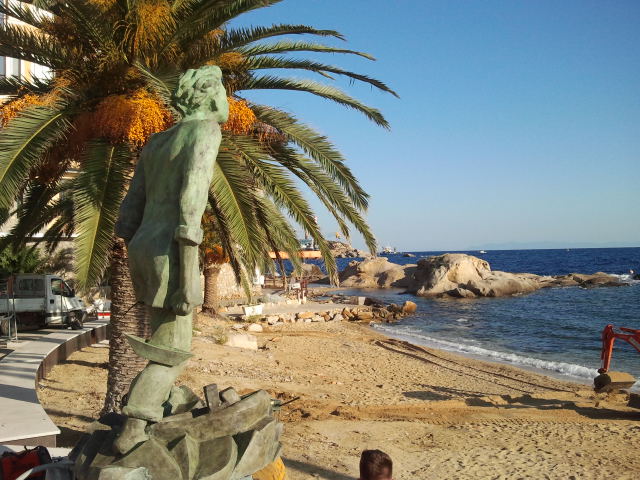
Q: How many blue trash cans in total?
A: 0